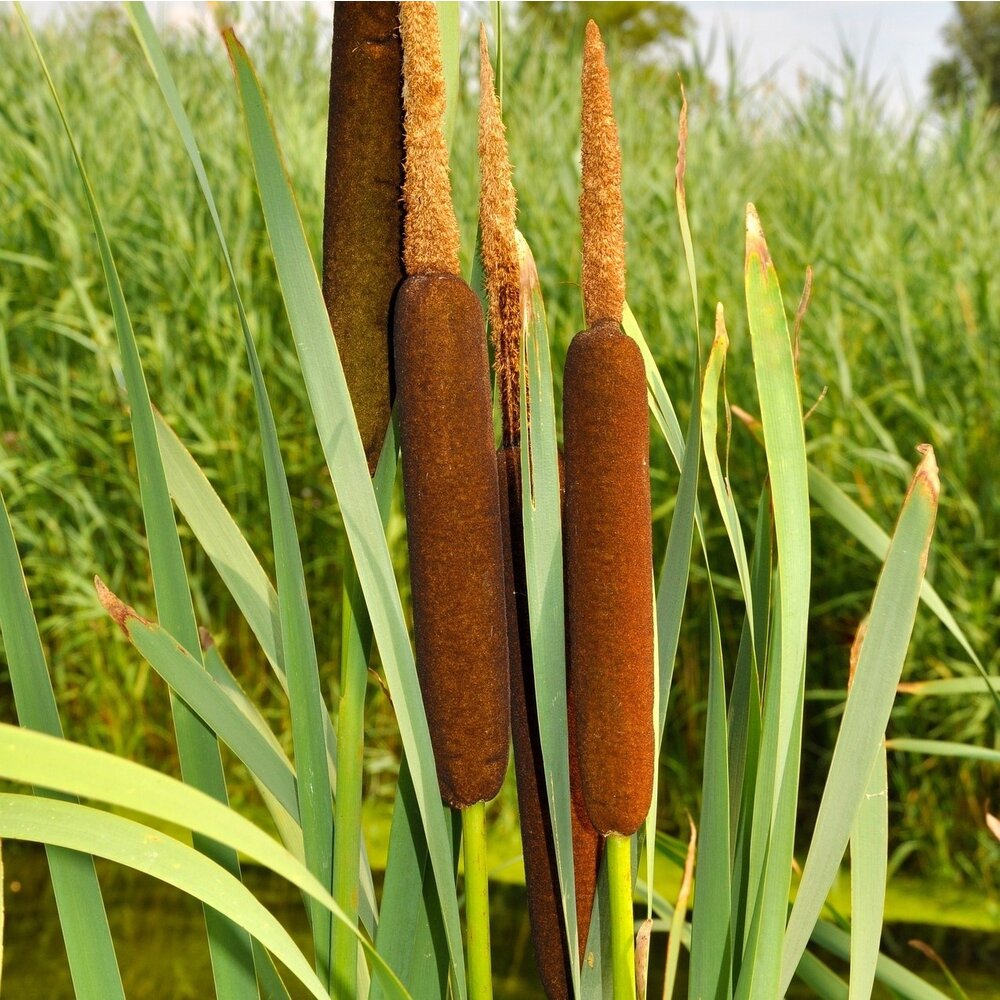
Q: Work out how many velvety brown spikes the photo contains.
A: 4